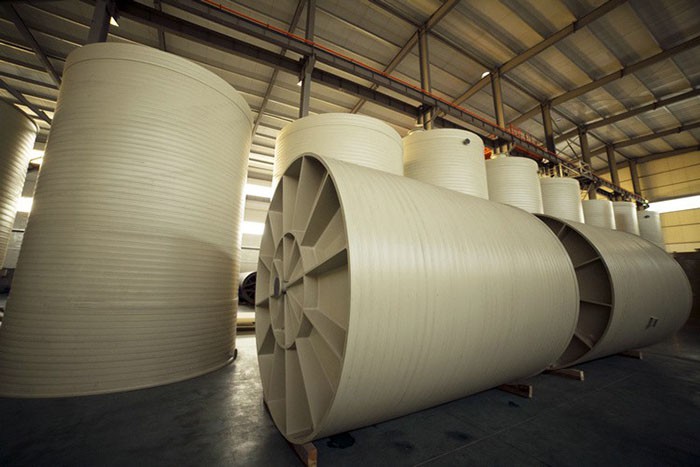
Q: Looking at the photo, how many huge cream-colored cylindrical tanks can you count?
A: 11